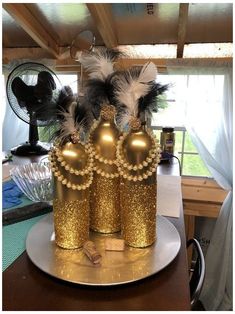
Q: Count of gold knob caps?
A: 3